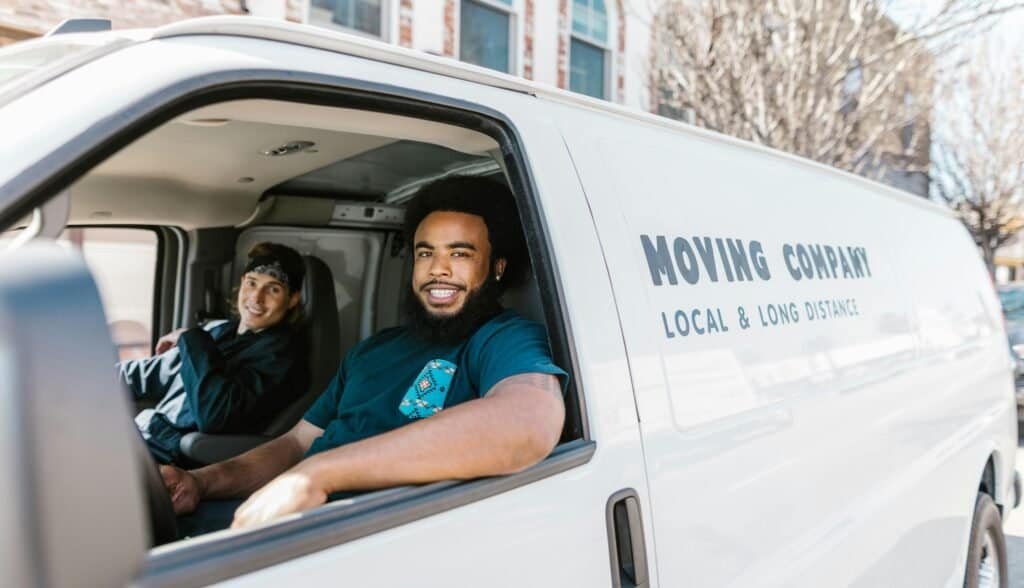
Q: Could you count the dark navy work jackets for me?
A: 1